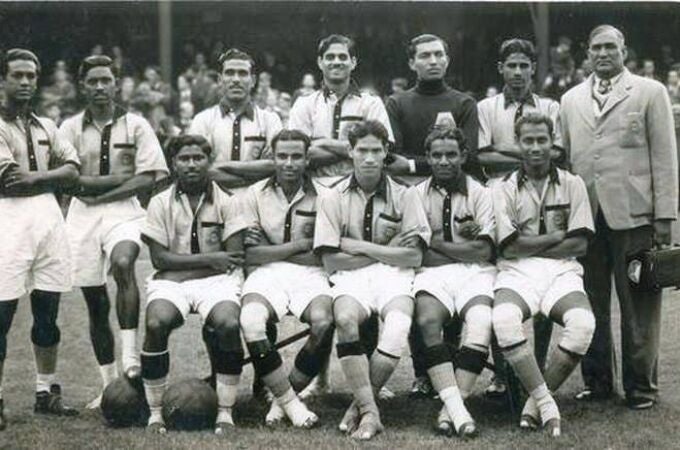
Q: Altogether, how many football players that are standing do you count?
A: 6